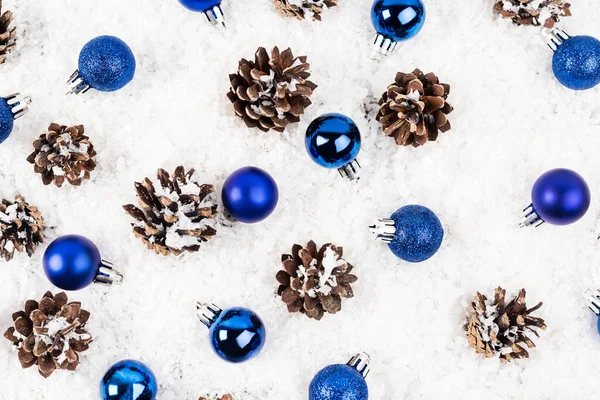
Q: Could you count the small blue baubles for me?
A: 14